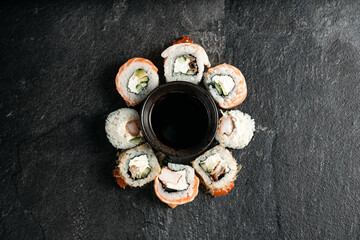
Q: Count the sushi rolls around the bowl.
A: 8